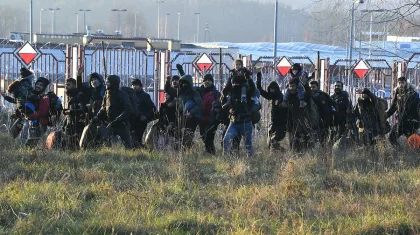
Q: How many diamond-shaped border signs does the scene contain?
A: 4